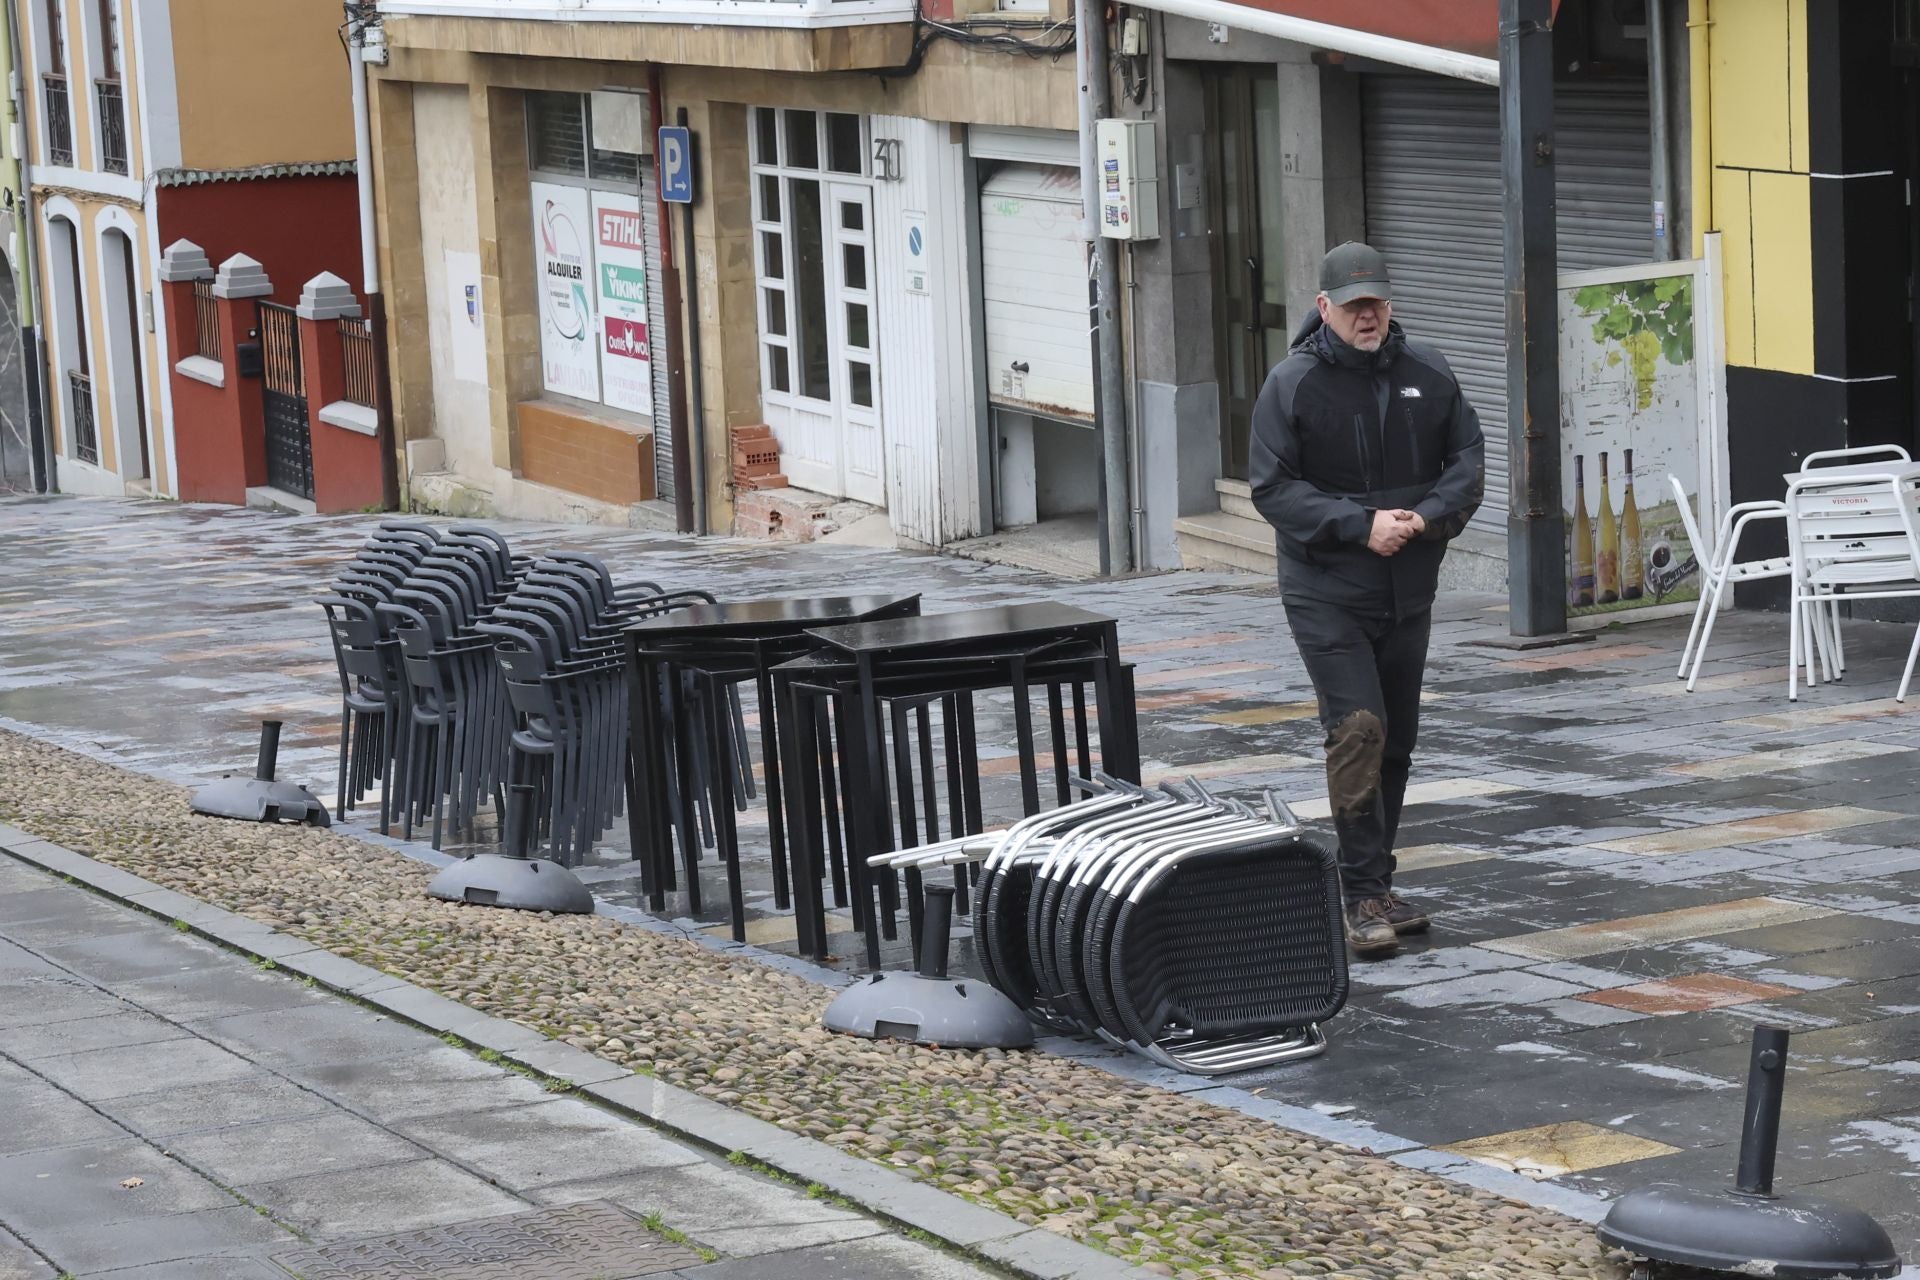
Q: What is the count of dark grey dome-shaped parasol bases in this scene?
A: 4